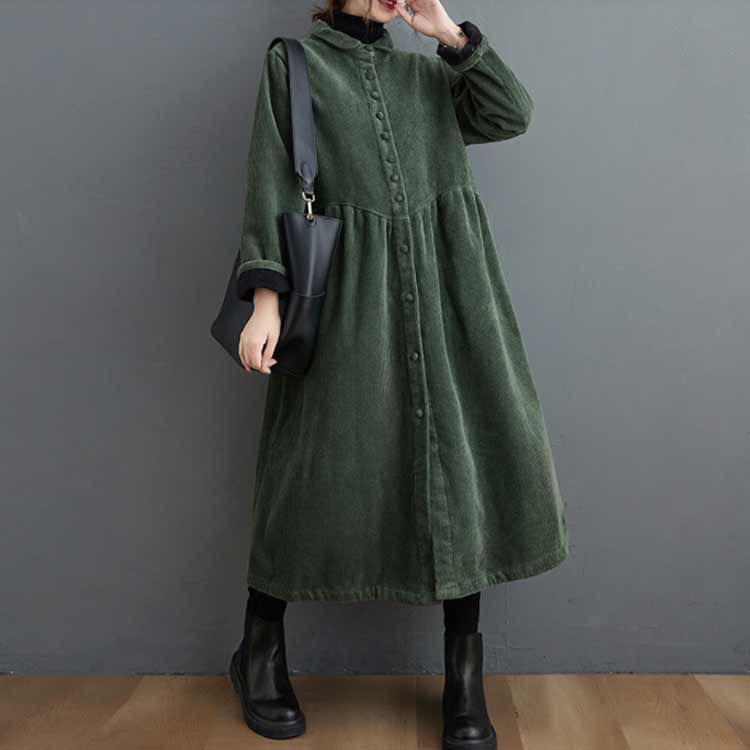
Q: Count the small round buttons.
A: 11